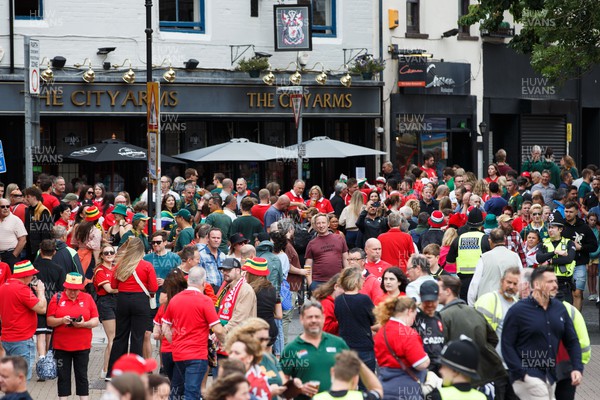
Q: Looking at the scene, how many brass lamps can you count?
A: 8